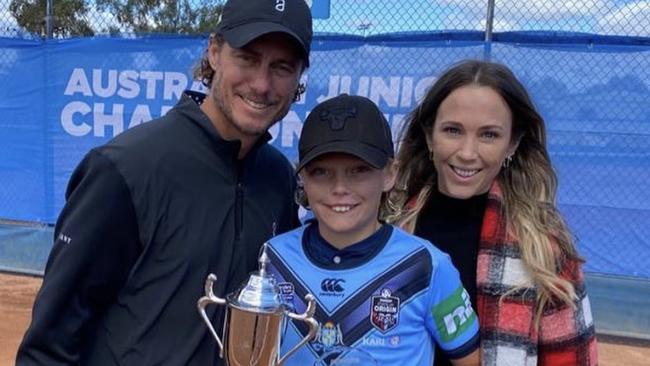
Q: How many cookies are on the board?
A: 0